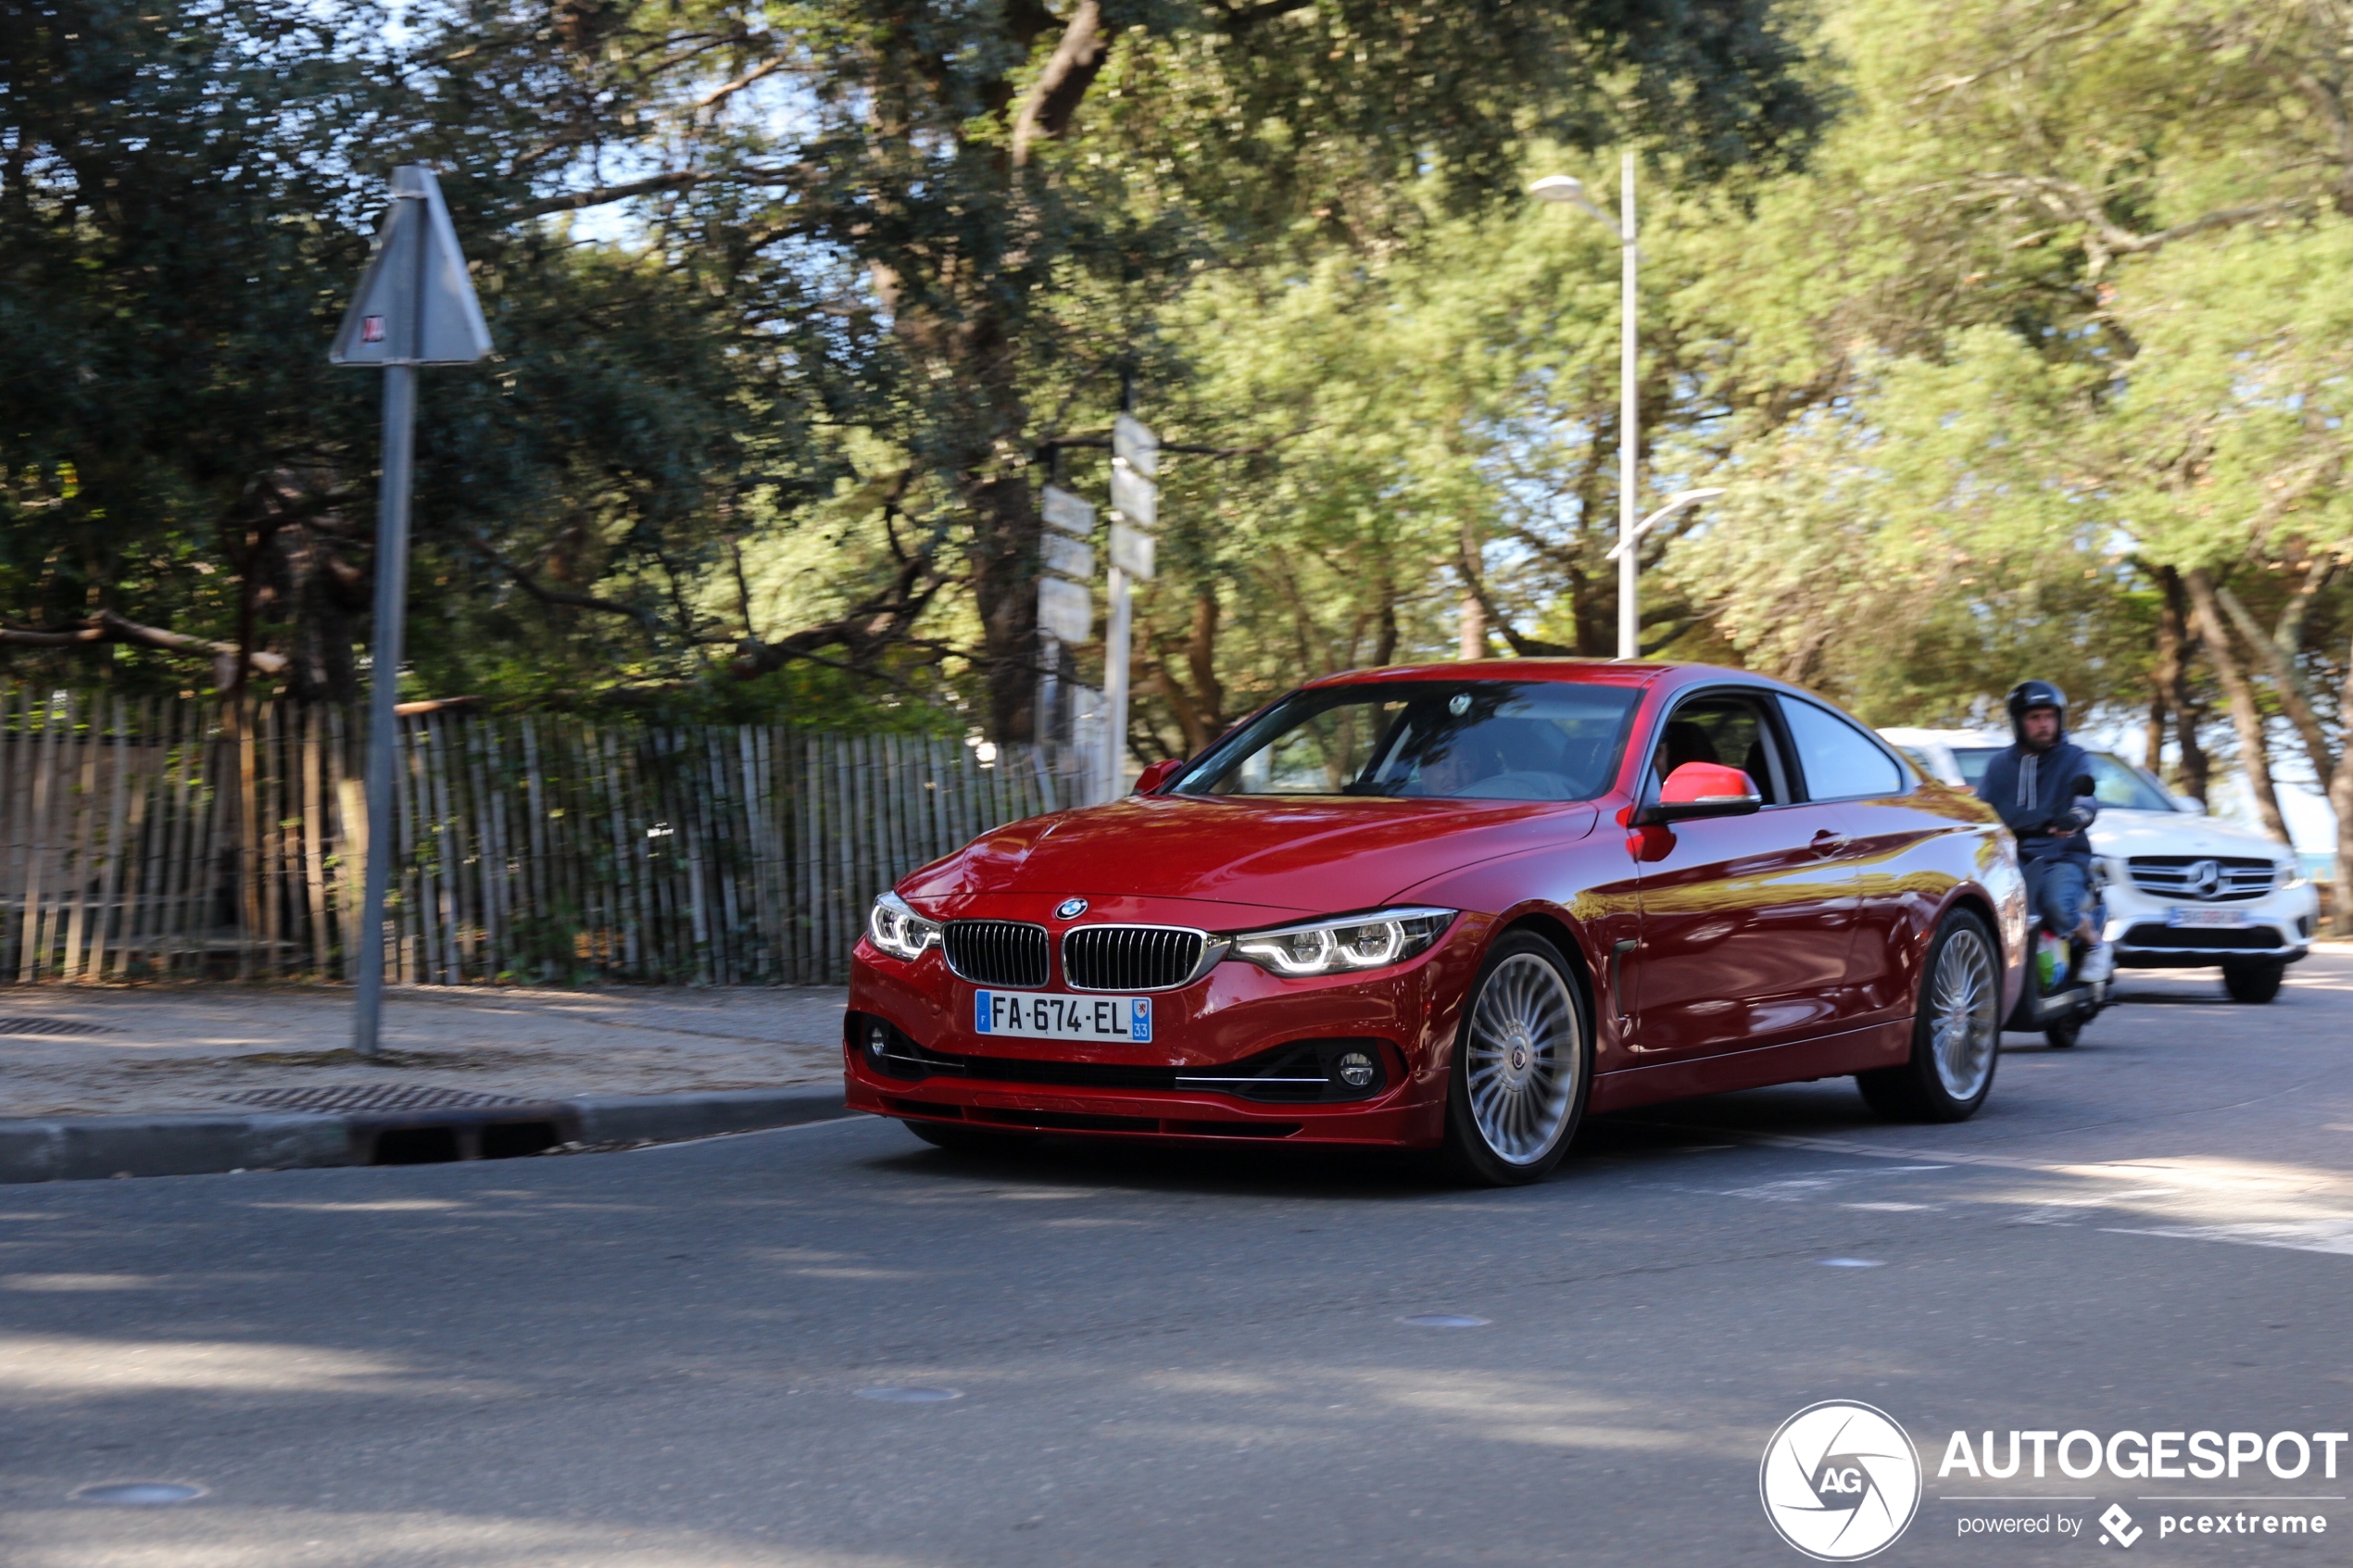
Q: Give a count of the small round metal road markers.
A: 4